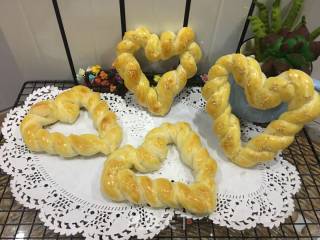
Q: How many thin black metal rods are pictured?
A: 4